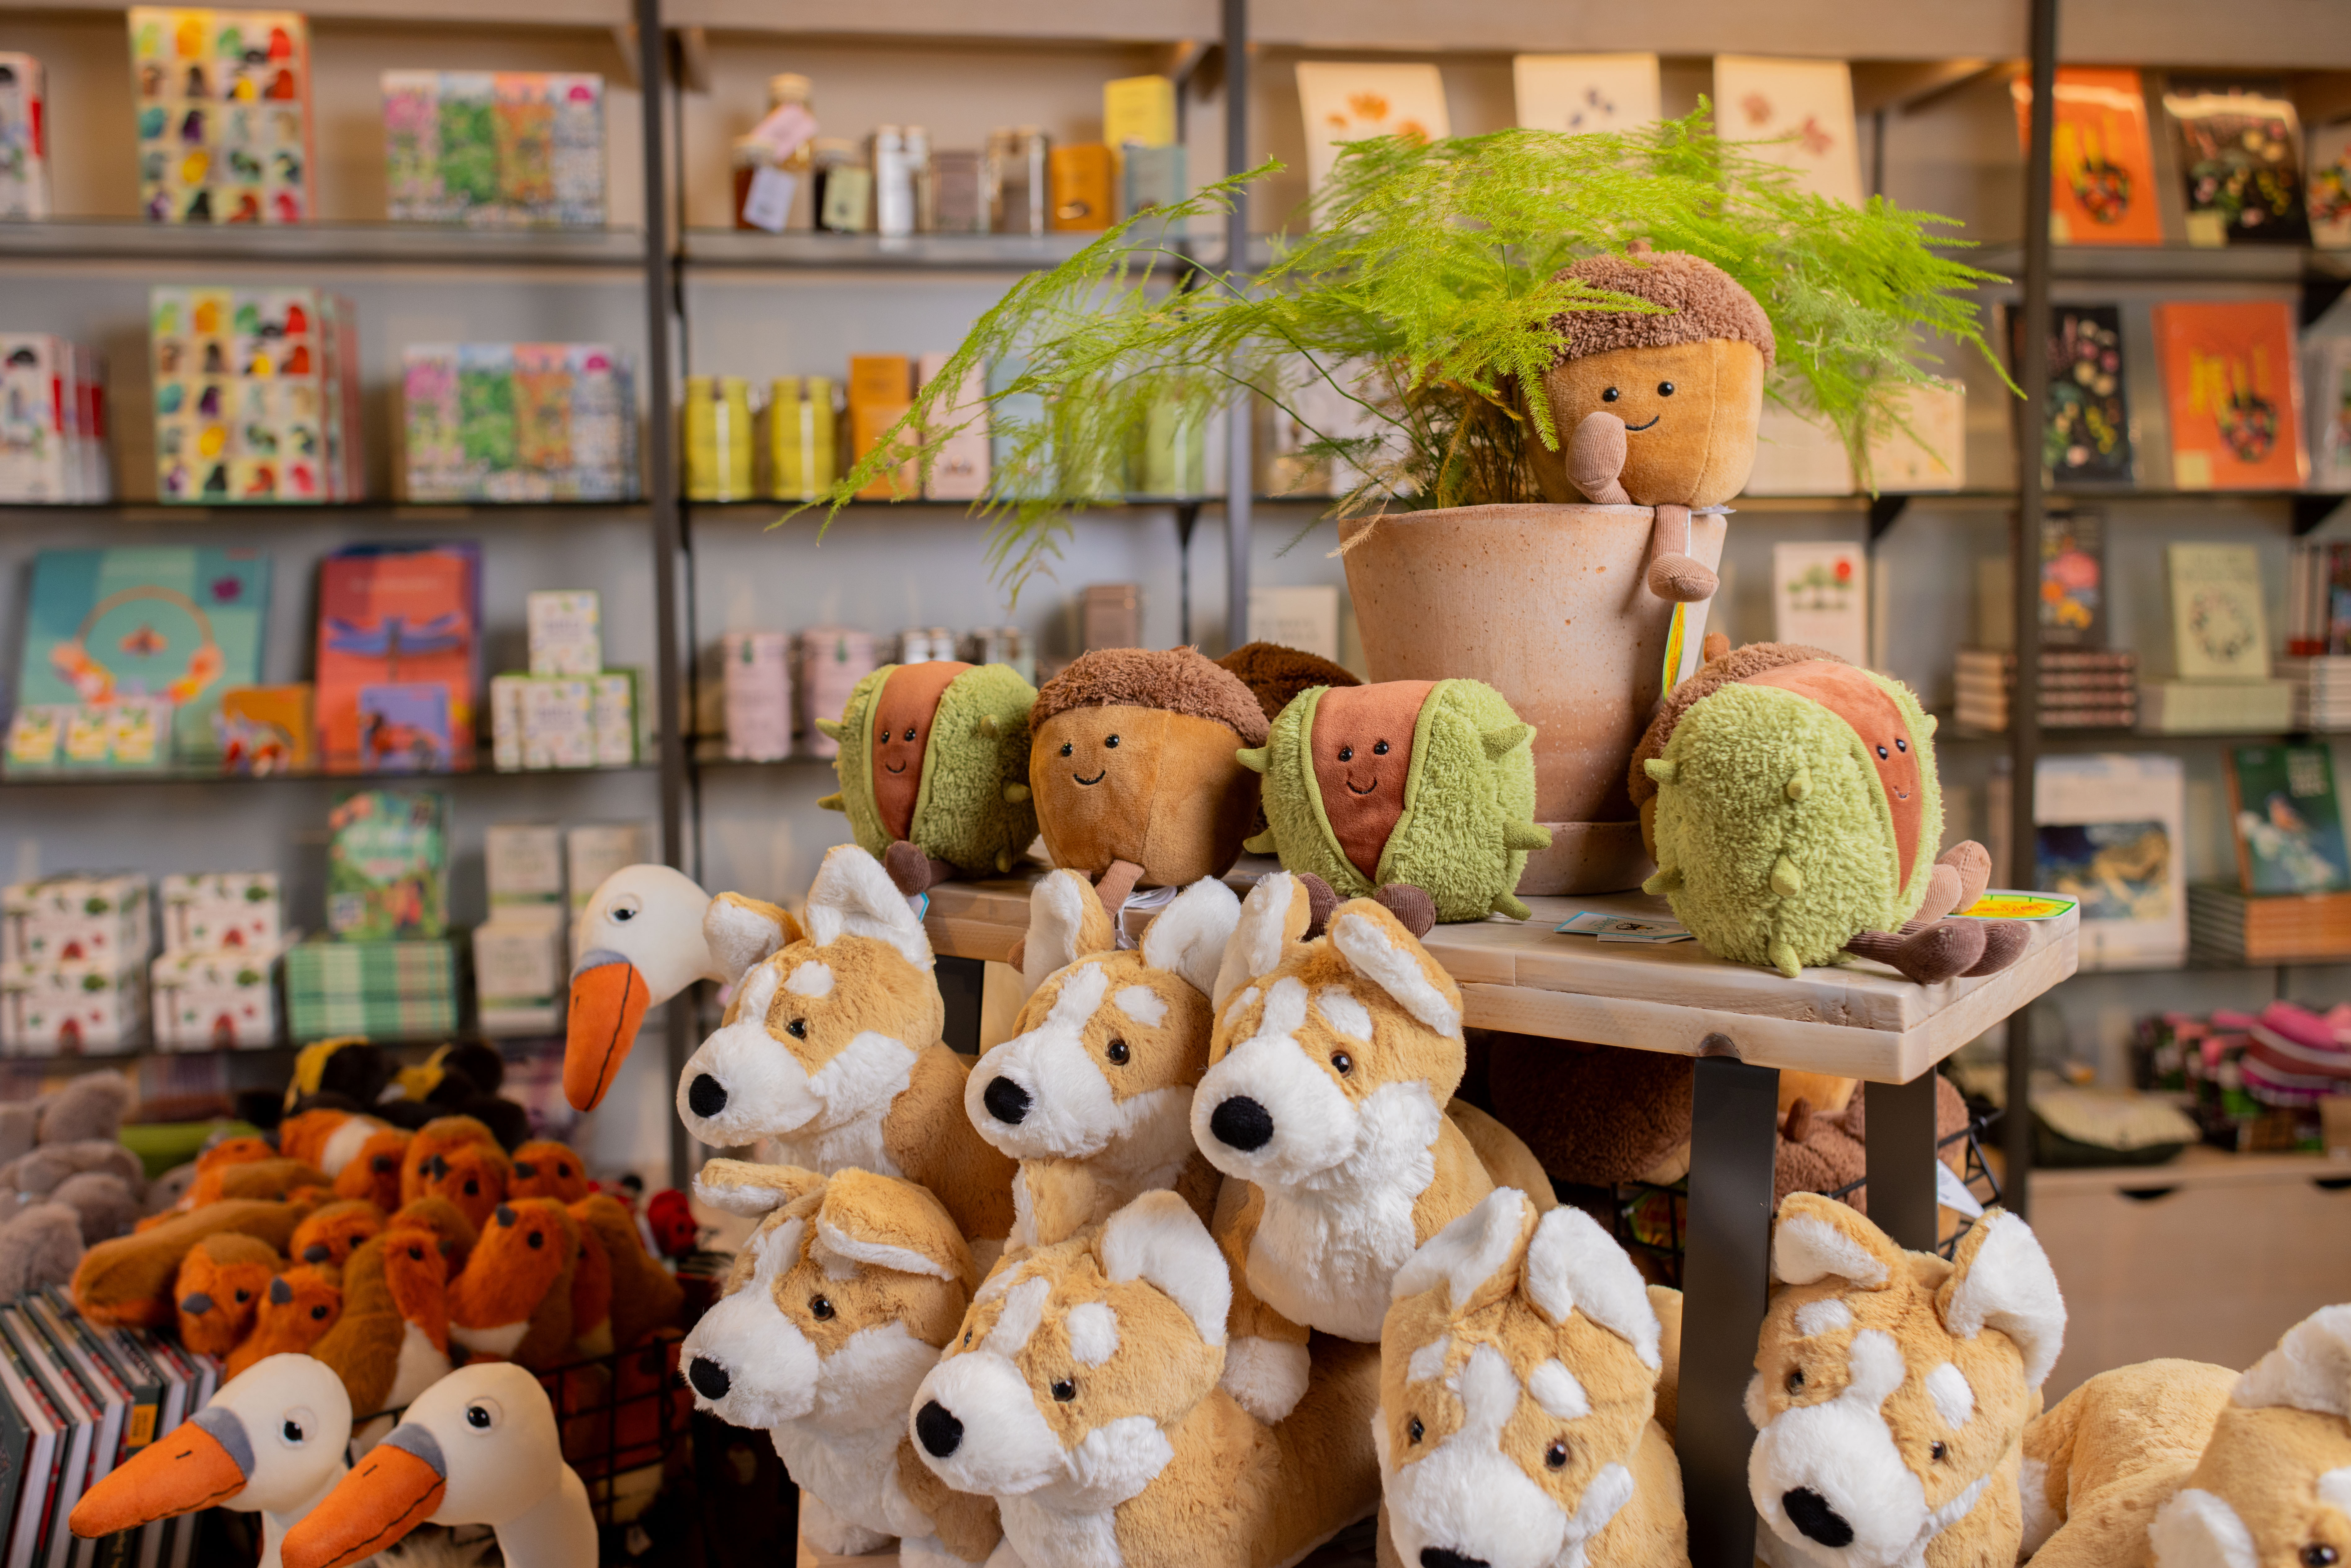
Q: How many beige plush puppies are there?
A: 8